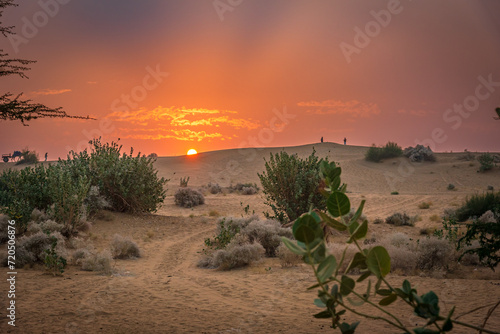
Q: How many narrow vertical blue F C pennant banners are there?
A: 0